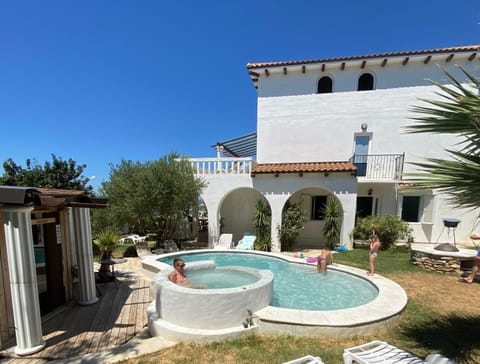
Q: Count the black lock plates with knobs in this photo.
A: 0